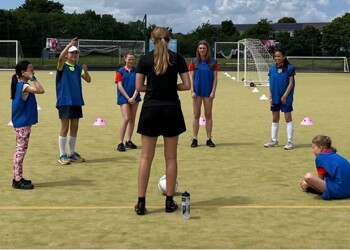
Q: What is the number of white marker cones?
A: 7